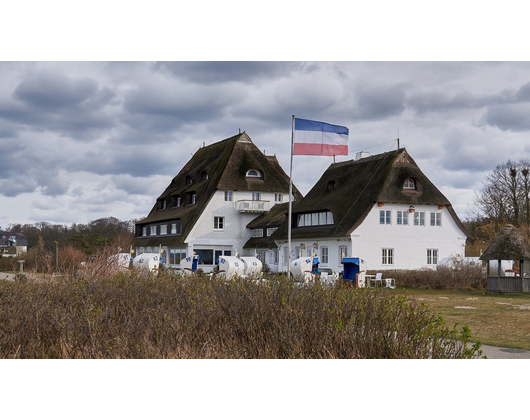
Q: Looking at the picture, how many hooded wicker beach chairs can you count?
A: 7